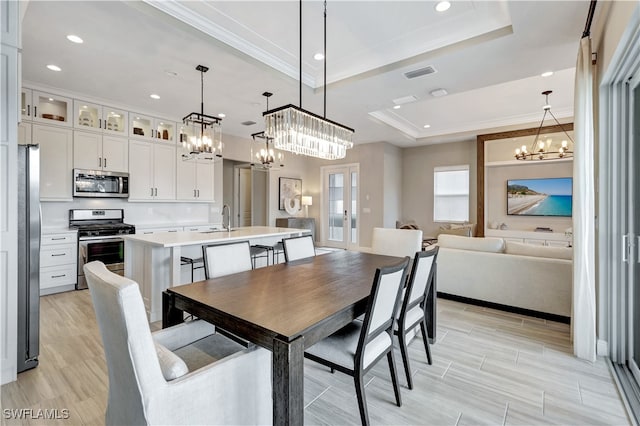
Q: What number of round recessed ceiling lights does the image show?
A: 9